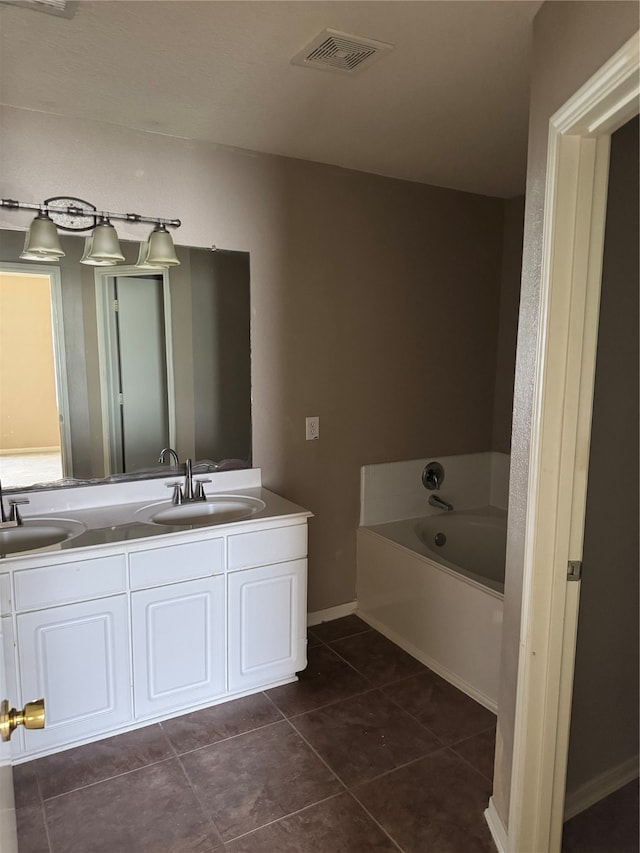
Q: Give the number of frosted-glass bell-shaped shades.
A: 3